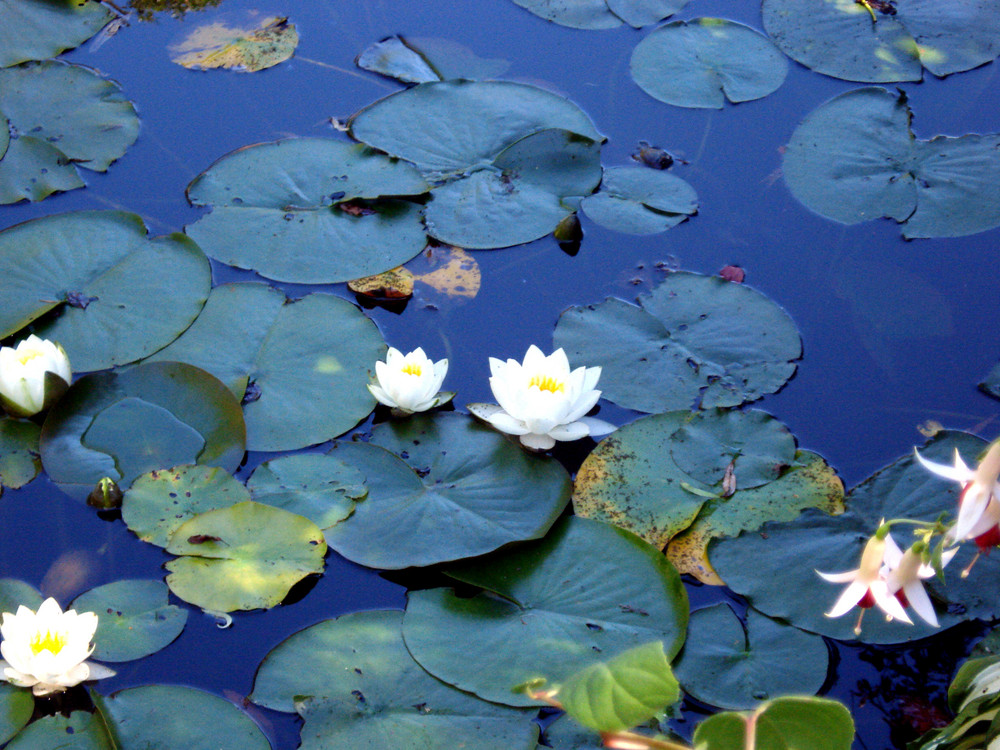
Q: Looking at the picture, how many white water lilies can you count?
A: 4